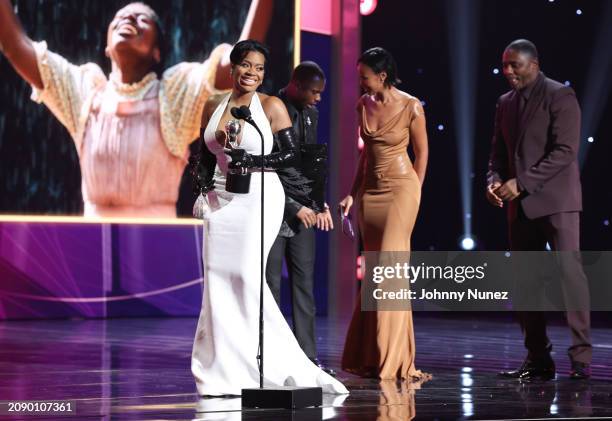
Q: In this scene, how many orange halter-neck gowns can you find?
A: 0